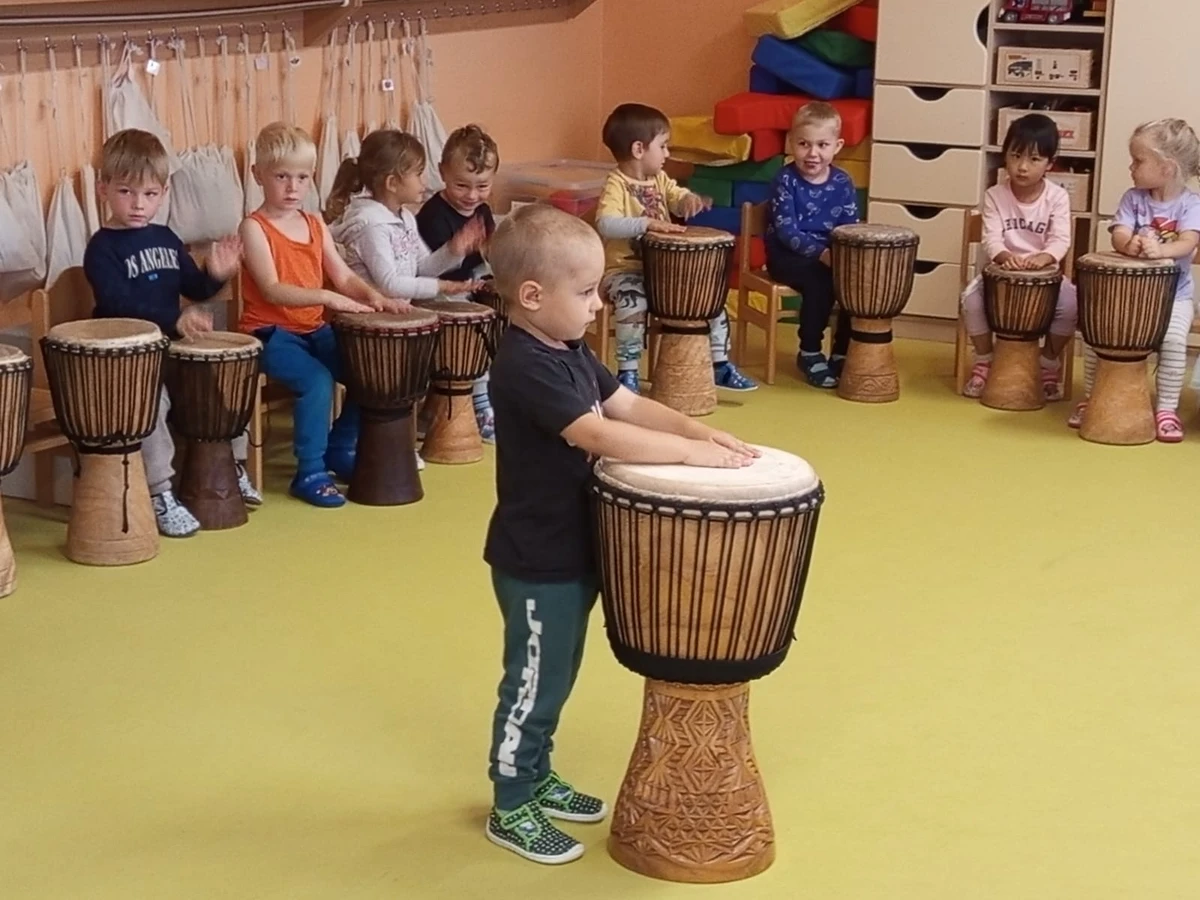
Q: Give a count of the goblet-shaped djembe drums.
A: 11